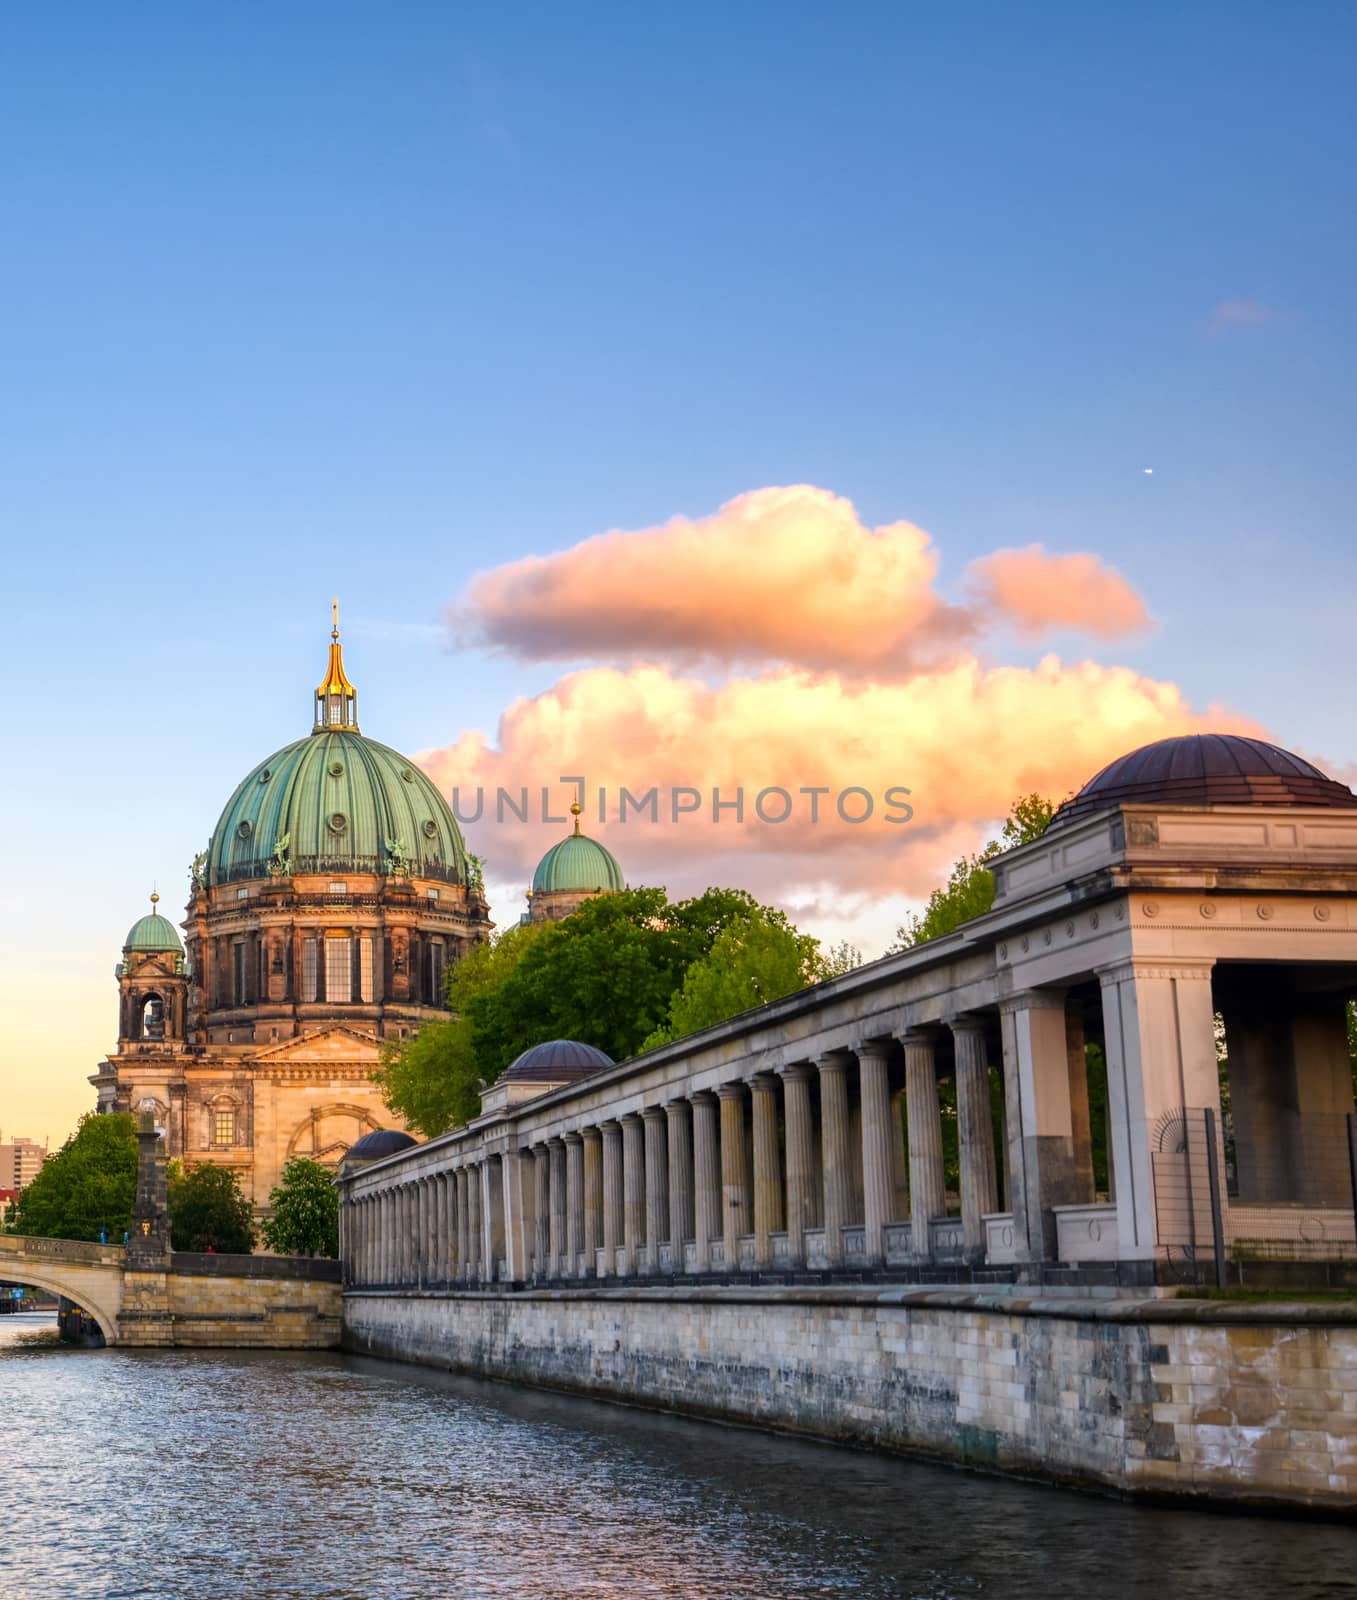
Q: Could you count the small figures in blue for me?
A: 2